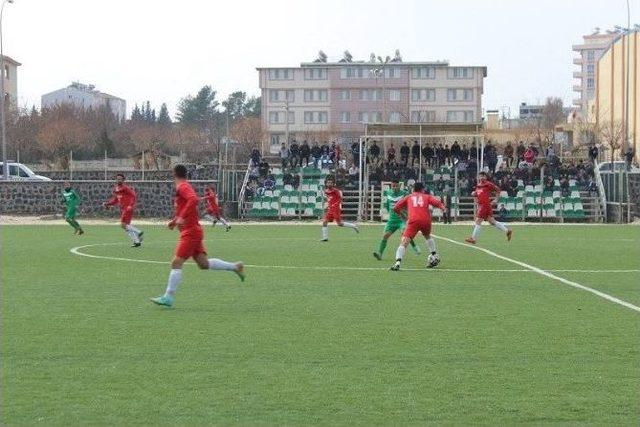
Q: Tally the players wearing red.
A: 6